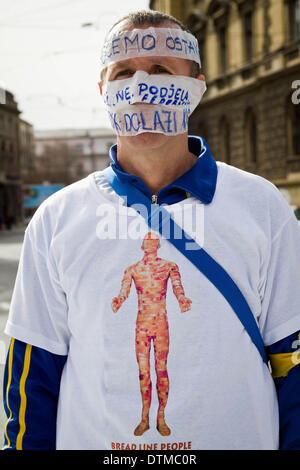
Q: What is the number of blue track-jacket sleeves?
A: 2